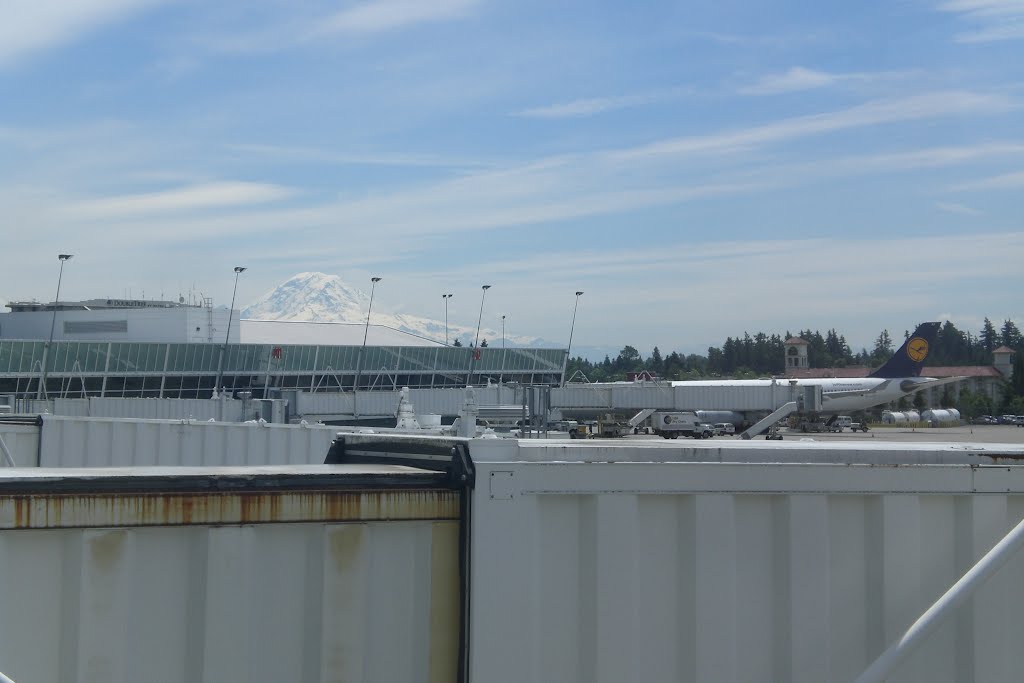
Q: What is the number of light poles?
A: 7